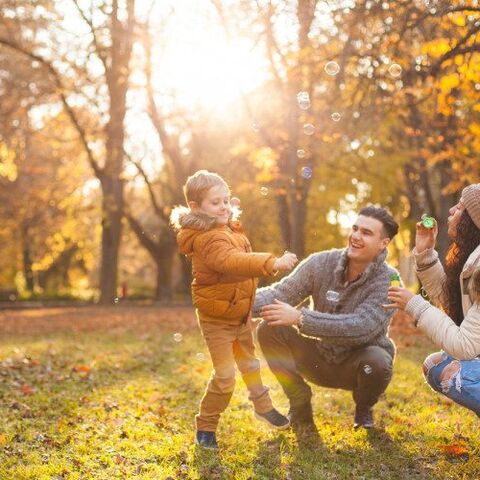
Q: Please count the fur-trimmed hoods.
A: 1